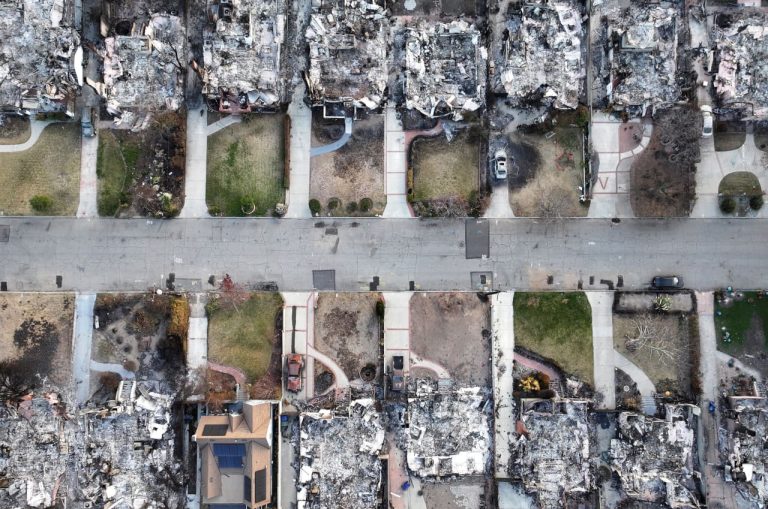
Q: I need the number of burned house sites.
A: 15